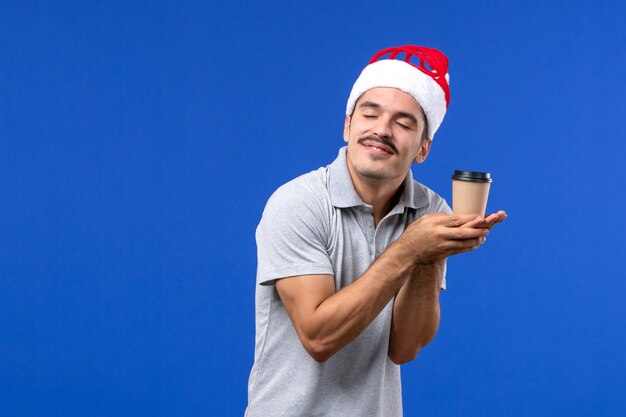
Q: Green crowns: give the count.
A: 0